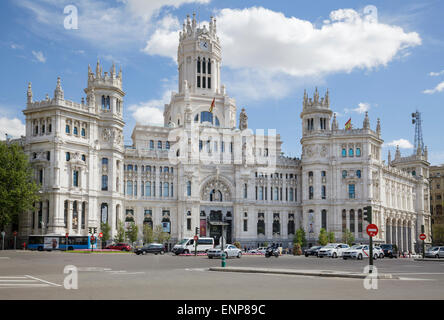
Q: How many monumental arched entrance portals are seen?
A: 1